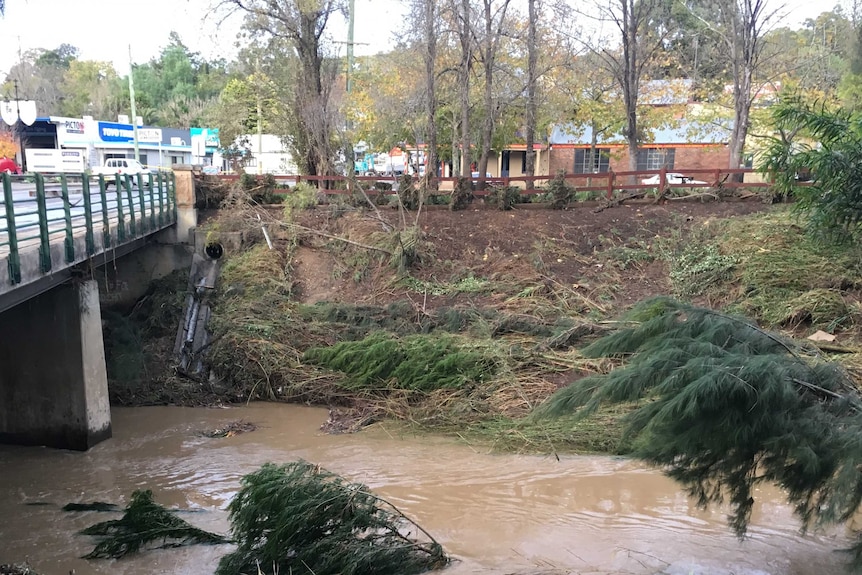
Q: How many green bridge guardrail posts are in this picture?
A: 12